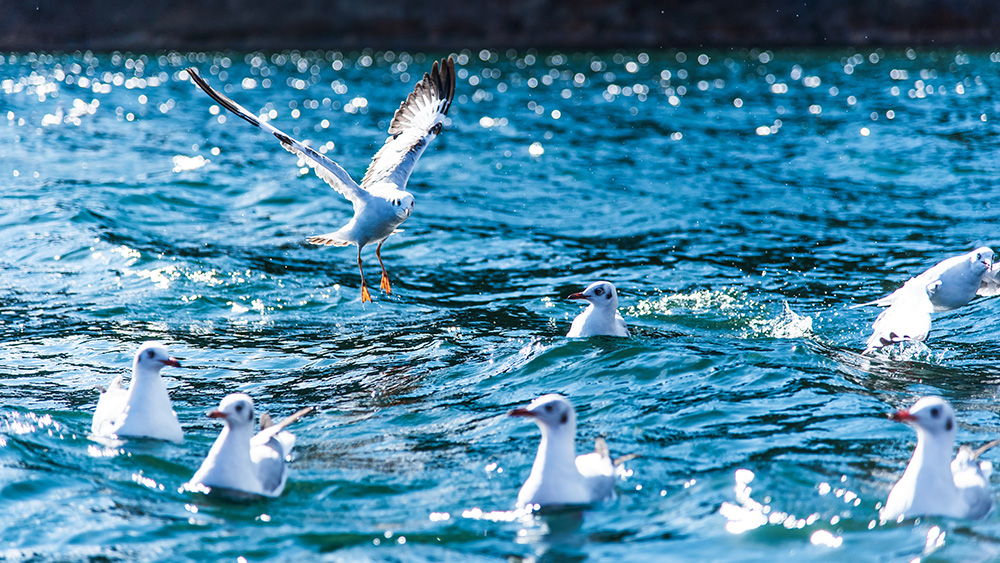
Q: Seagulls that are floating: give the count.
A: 5